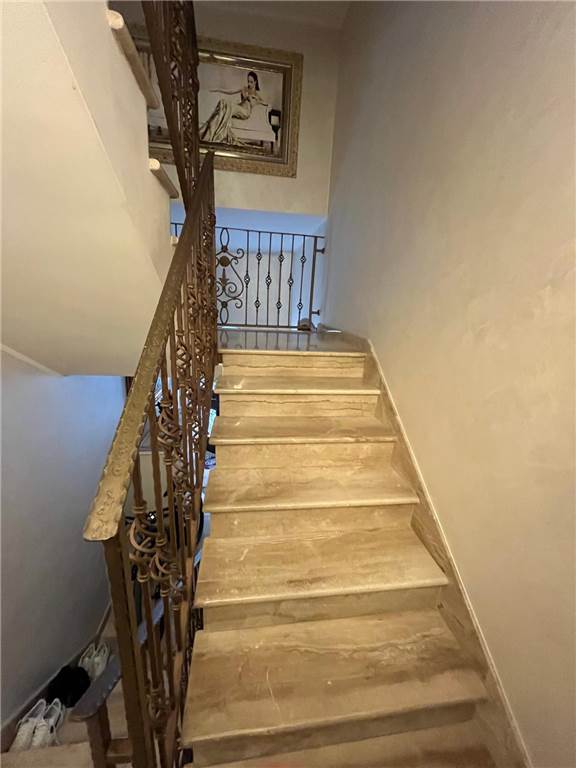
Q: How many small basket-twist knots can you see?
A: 9